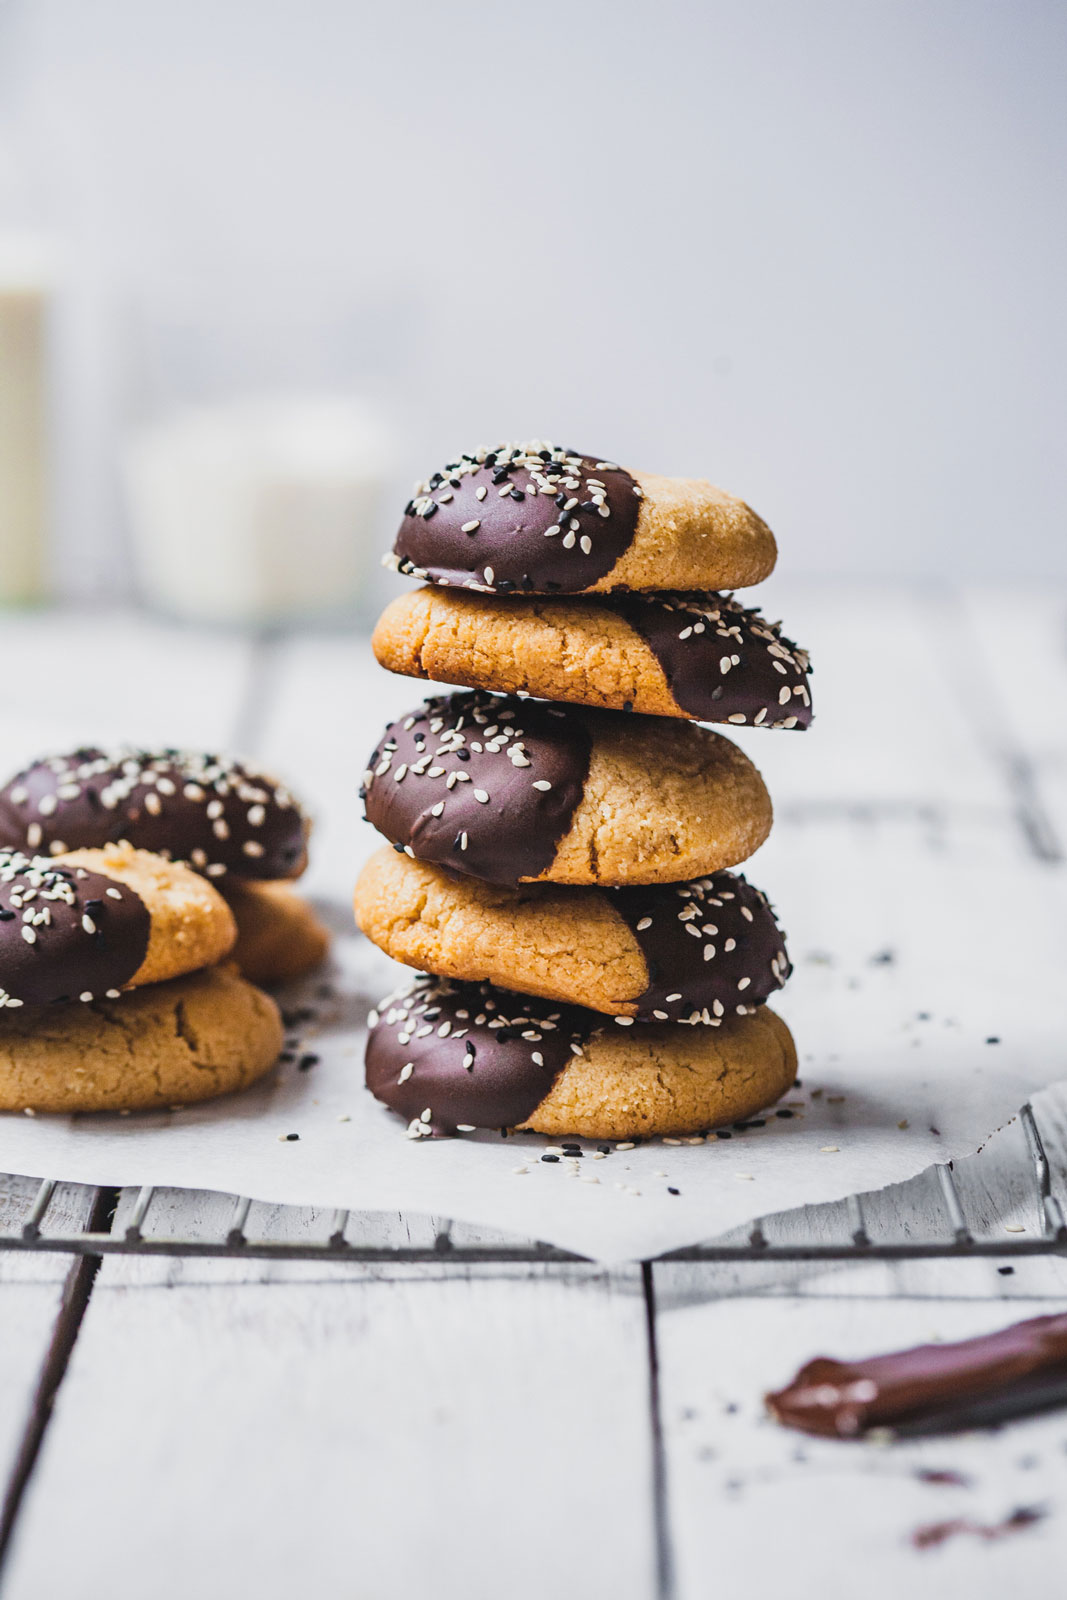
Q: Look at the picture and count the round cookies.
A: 9